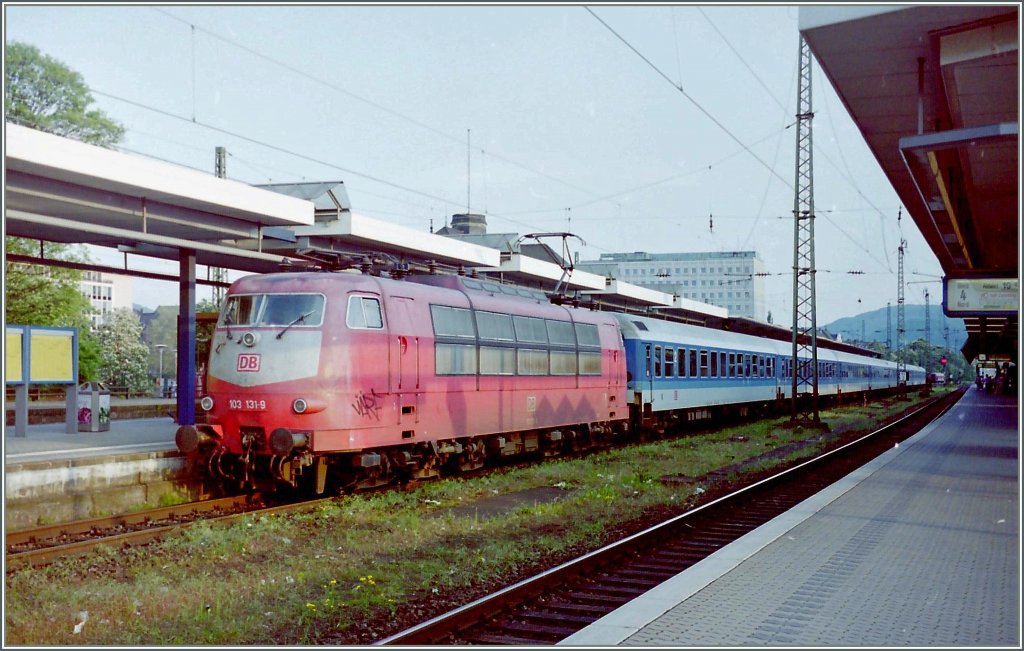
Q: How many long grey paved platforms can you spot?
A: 2